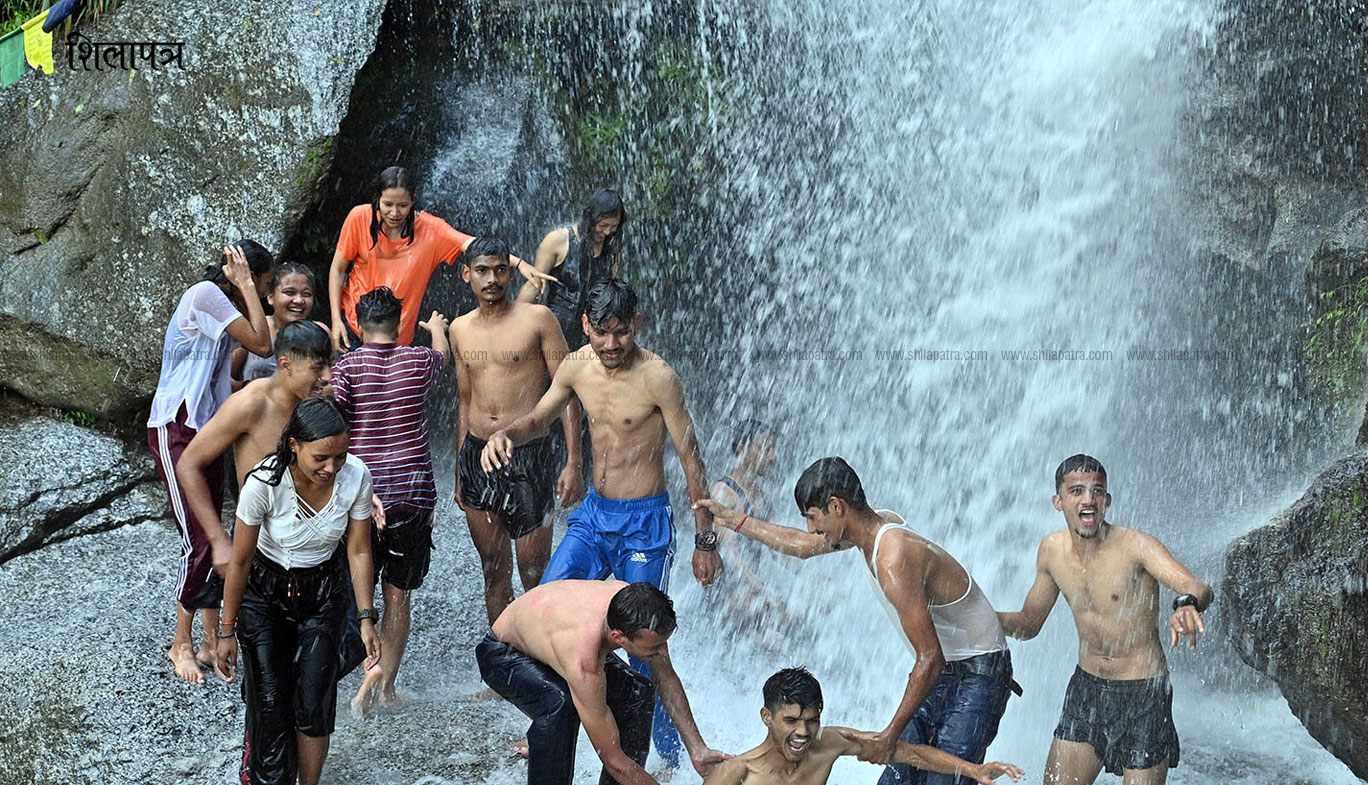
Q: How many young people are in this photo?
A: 14